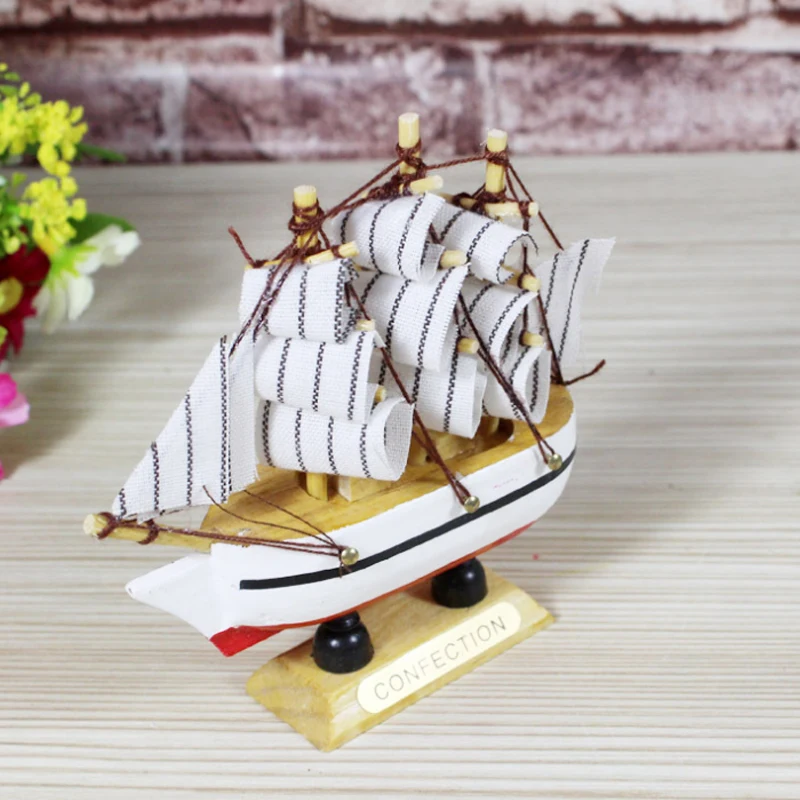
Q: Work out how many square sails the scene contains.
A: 9